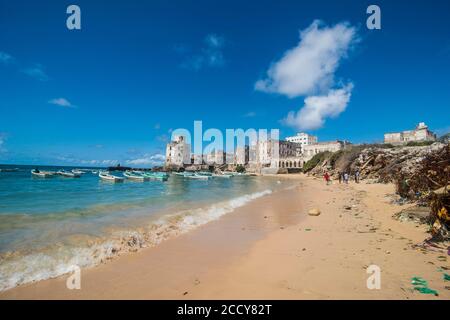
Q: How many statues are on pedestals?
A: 0